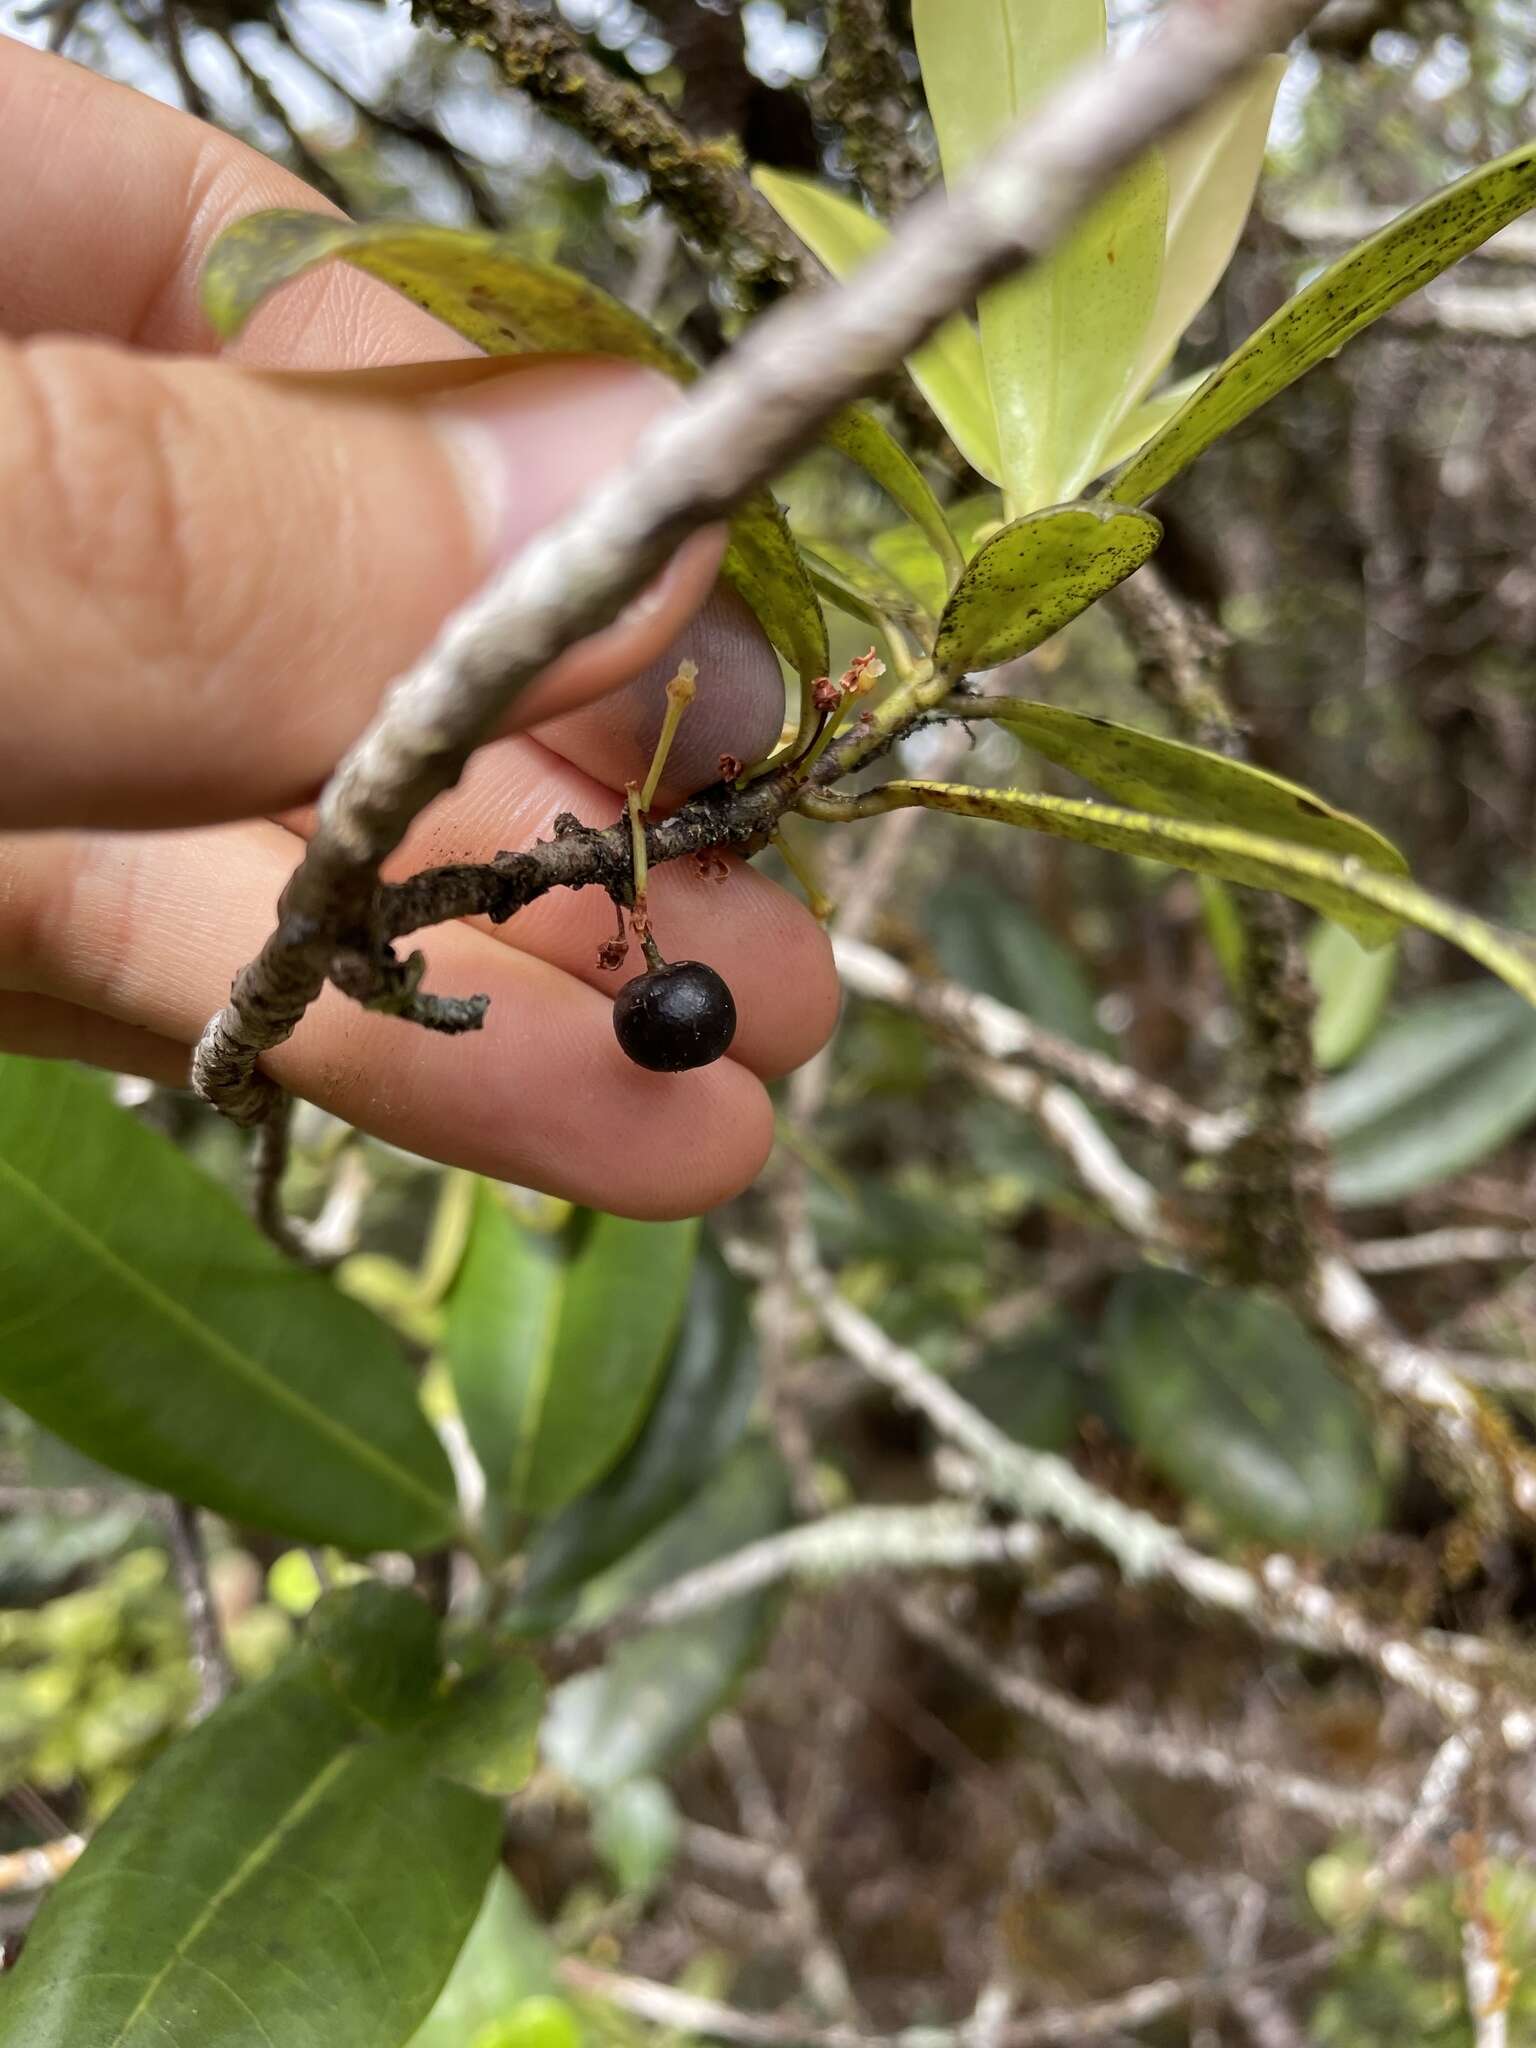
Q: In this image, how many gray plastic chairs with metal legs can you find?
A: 0